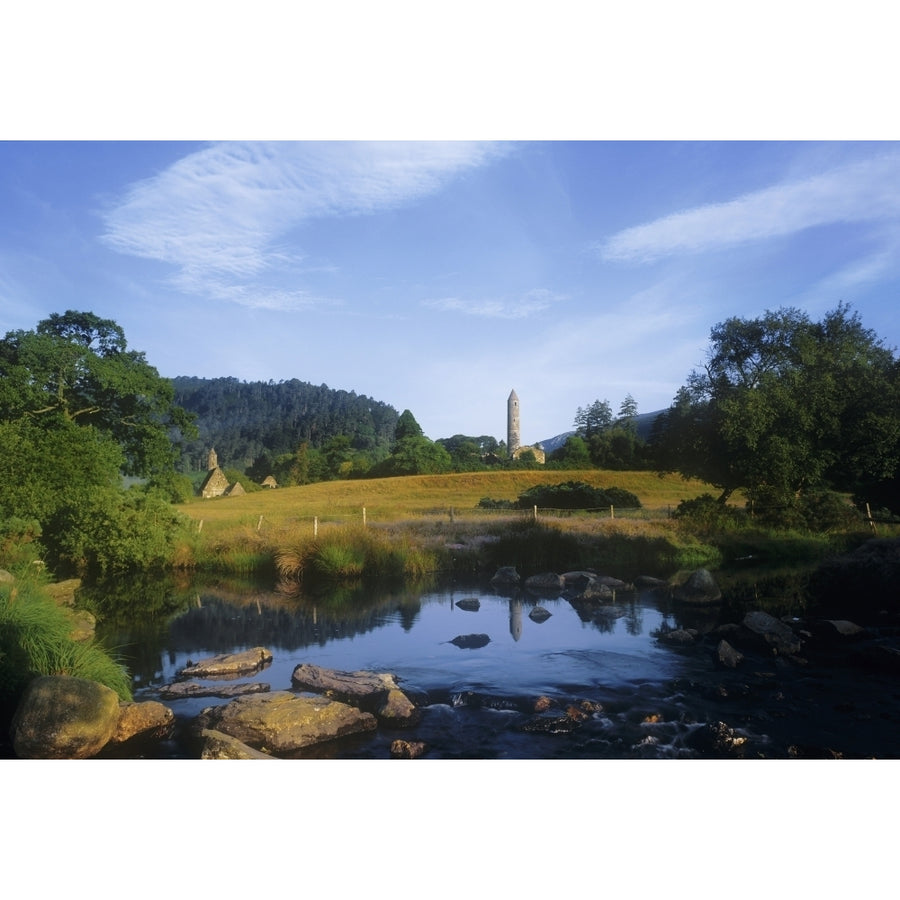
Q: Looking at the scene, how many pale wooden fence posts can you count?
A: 7